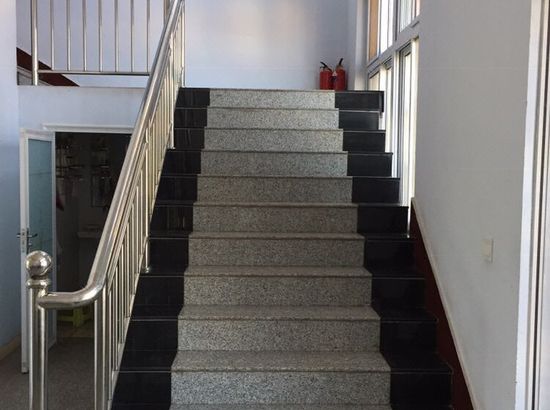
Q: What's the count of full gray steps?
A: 10